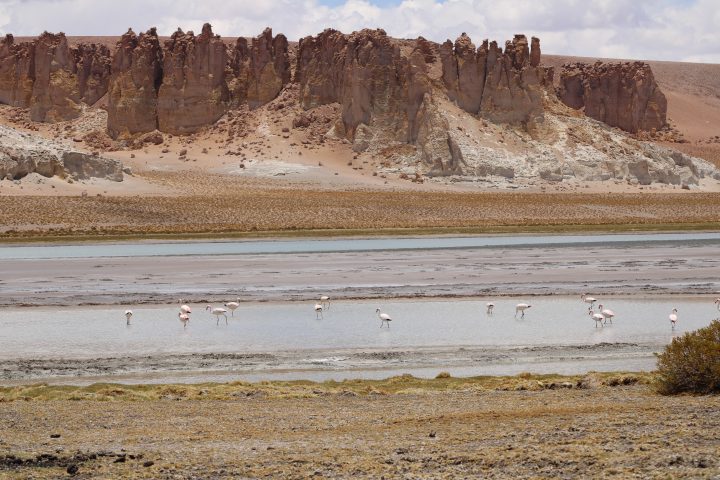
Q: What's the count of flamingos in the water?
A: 15